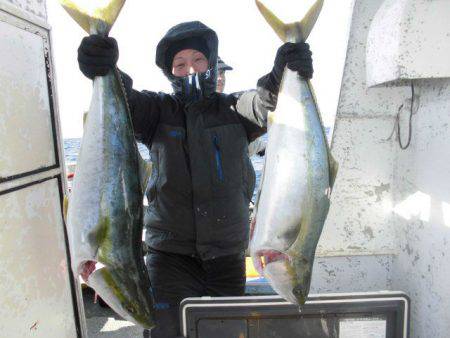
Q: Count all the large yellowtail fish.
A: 2